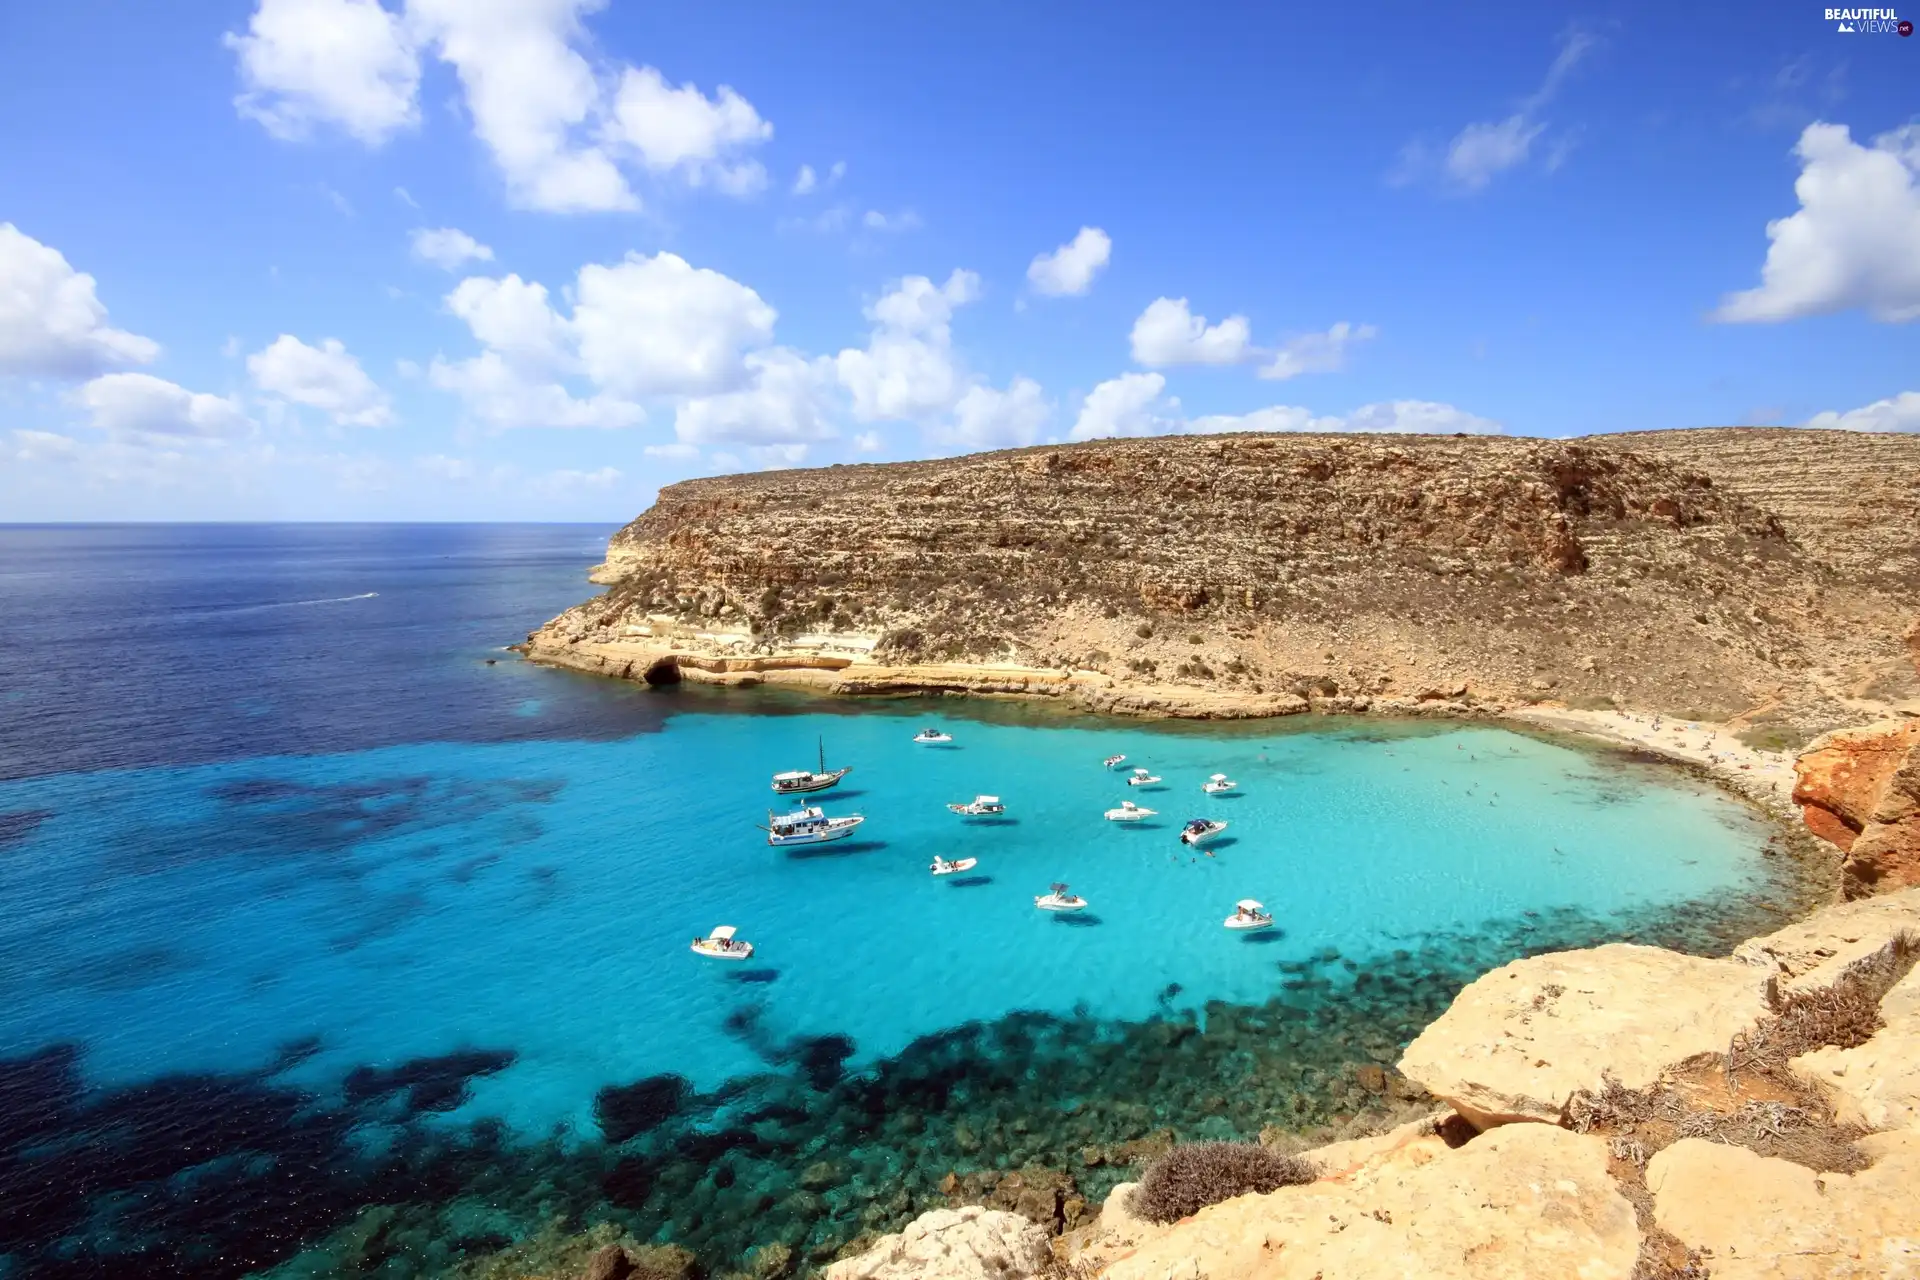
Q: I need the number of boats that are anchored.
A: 13